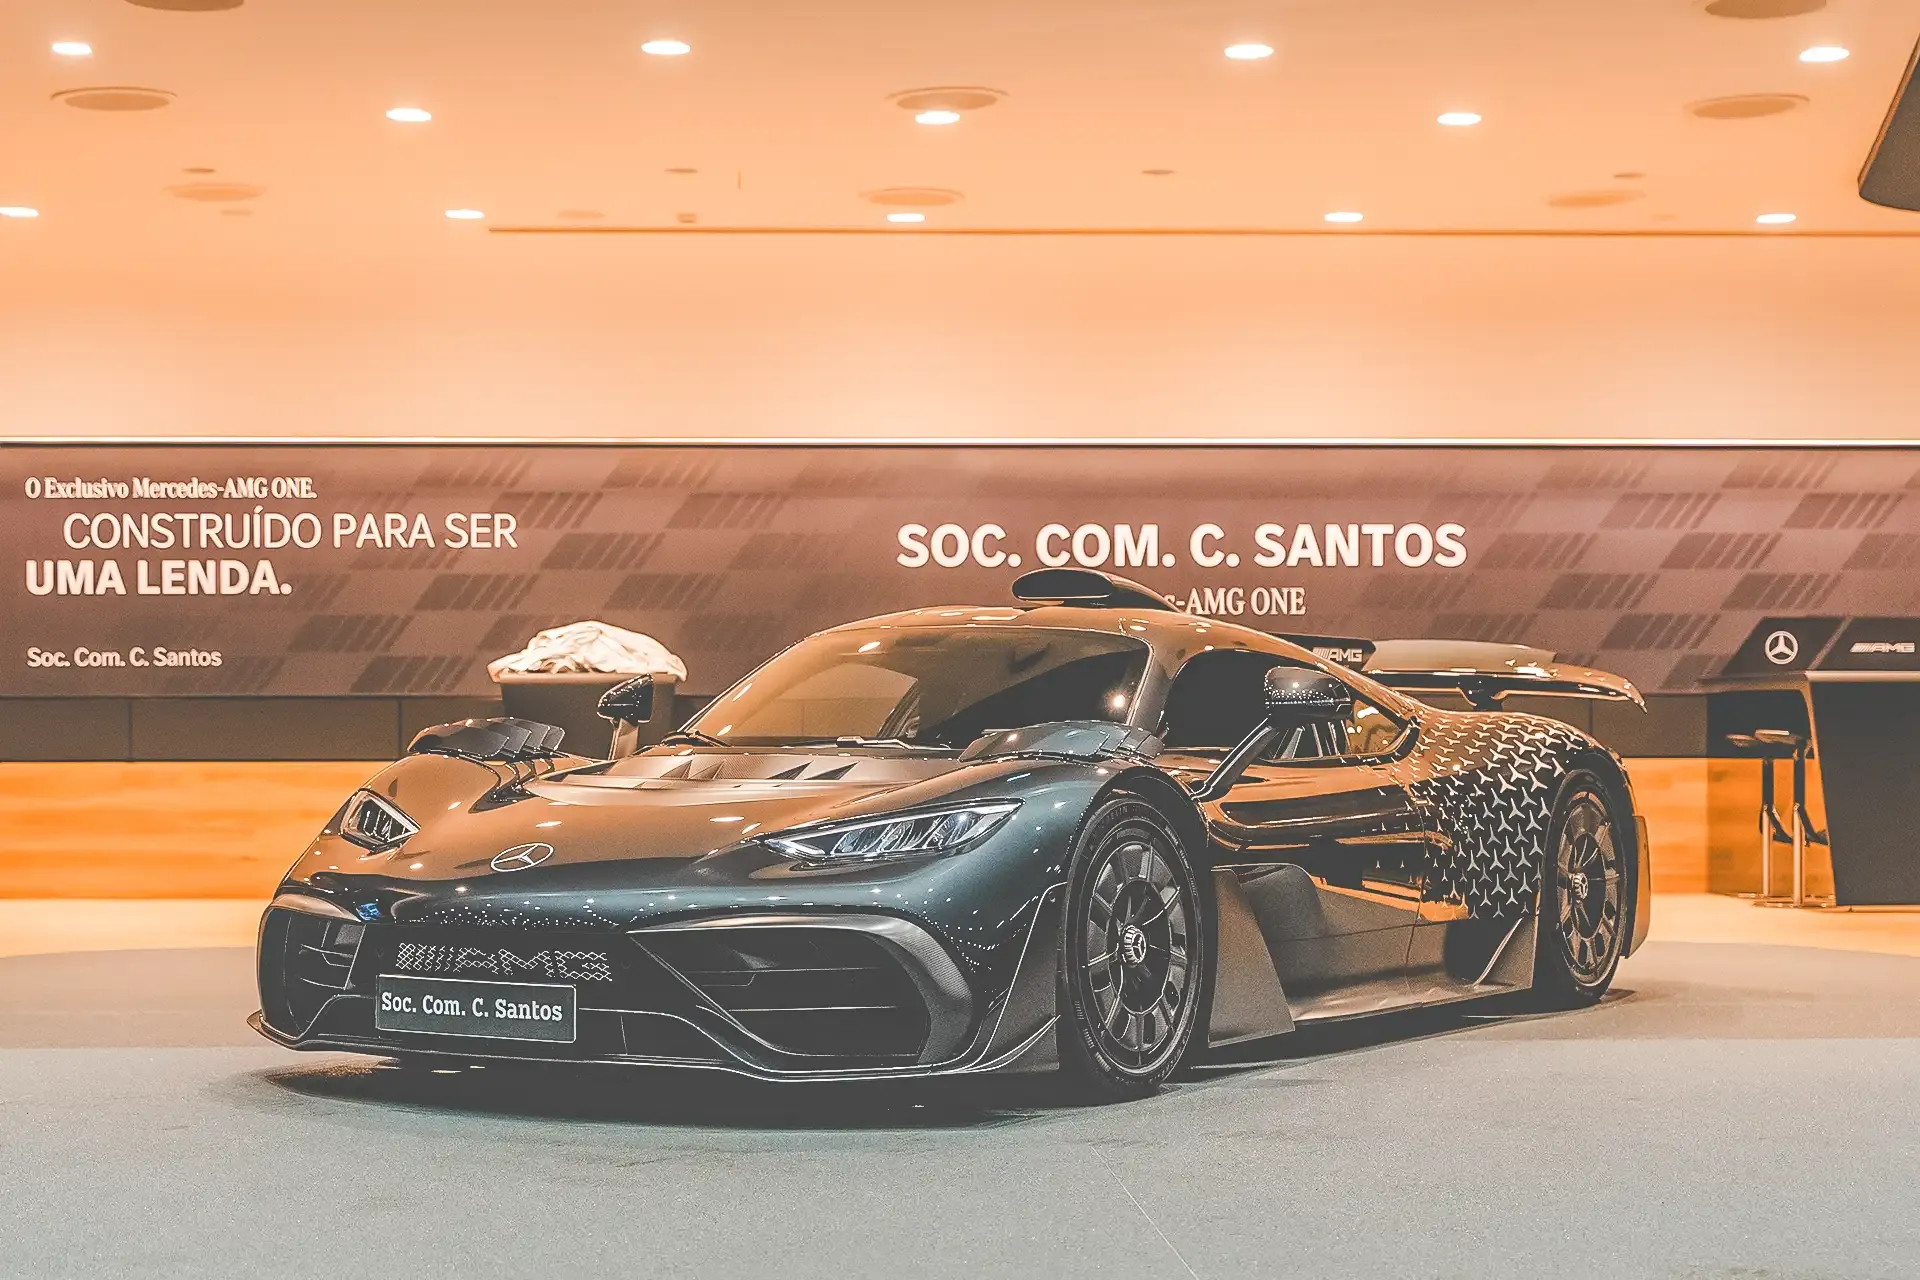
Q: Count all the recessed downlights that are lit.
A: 12